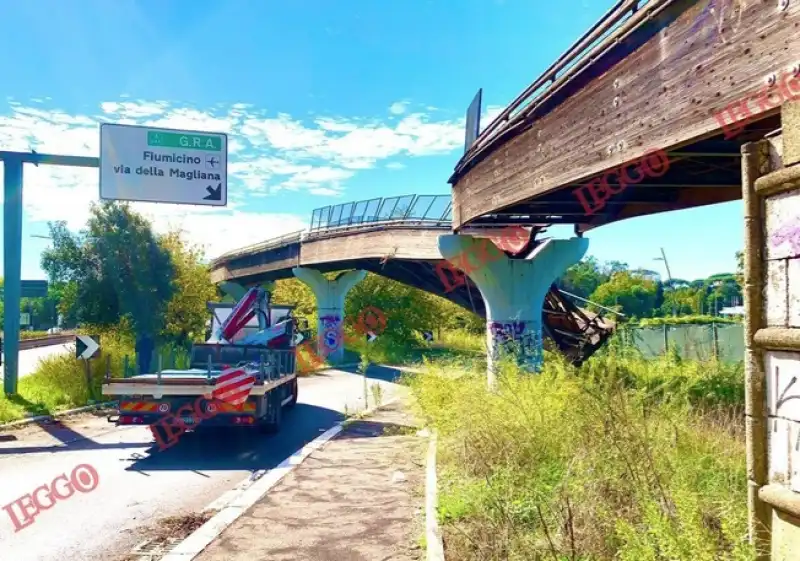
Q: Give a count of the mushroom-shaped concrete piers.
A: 3